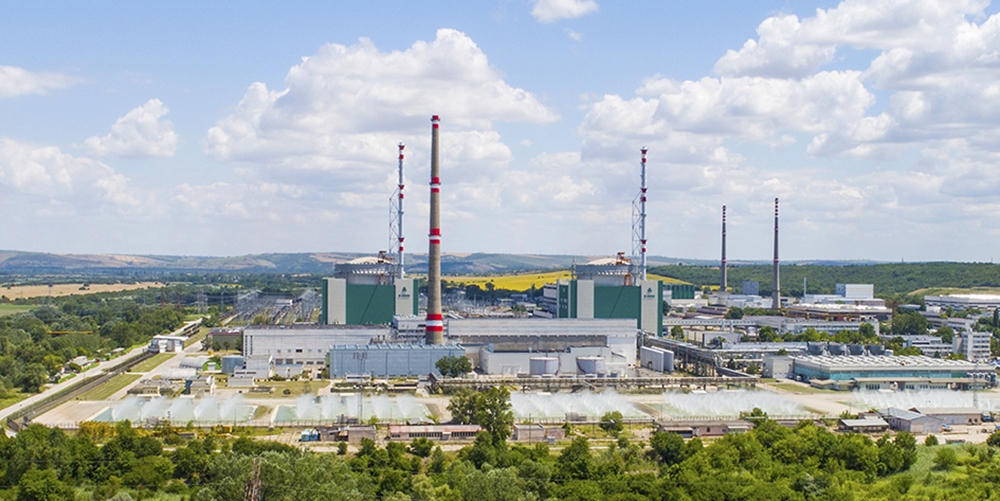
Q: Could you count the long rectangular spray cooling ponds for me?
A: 5